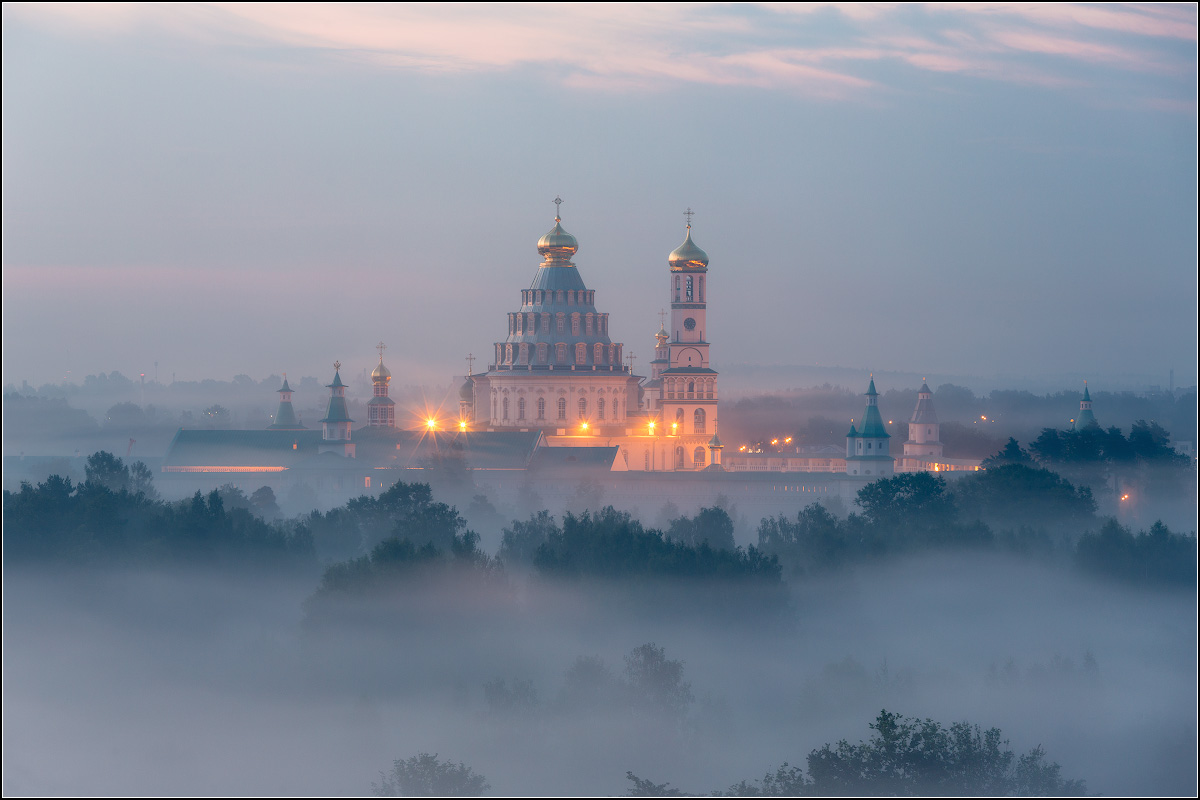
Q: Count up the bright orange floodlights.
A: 5